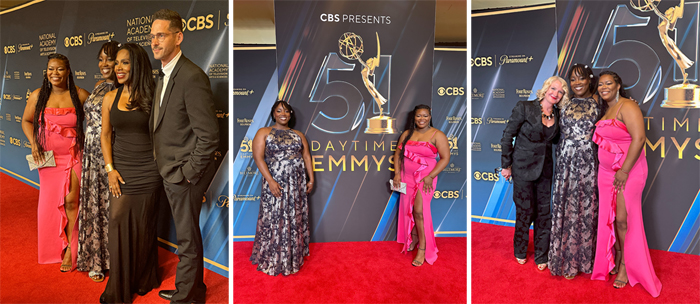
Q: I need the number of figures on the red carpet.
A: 9